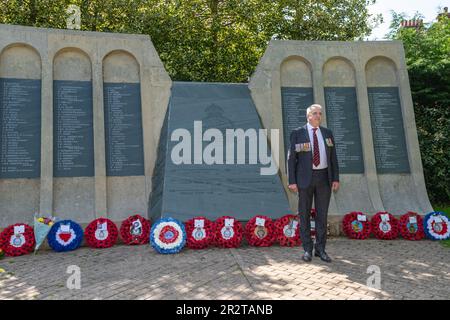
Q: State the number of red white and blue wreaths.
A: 3